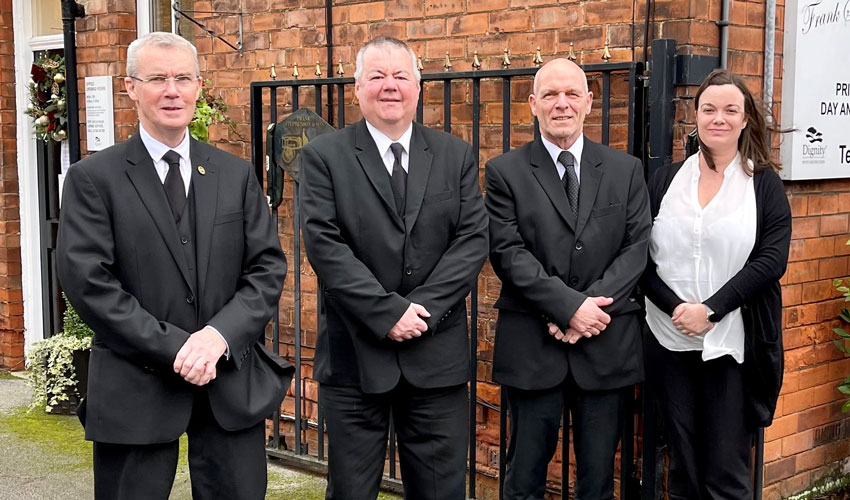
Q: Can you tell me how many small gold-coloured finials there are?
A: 11